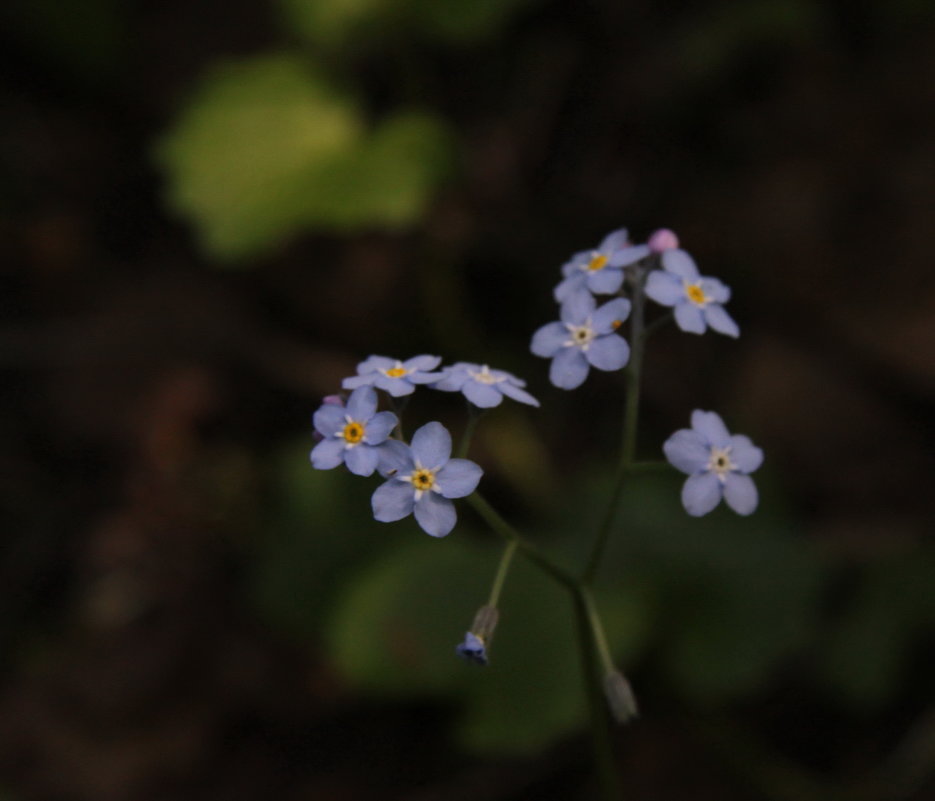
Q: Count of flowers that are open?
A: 8